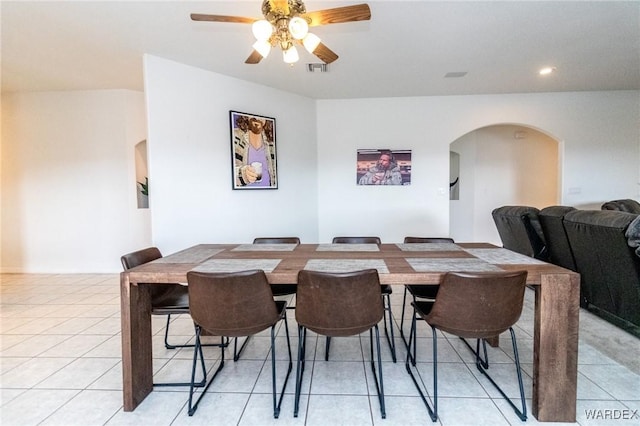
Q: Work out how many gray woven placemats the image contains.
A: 8